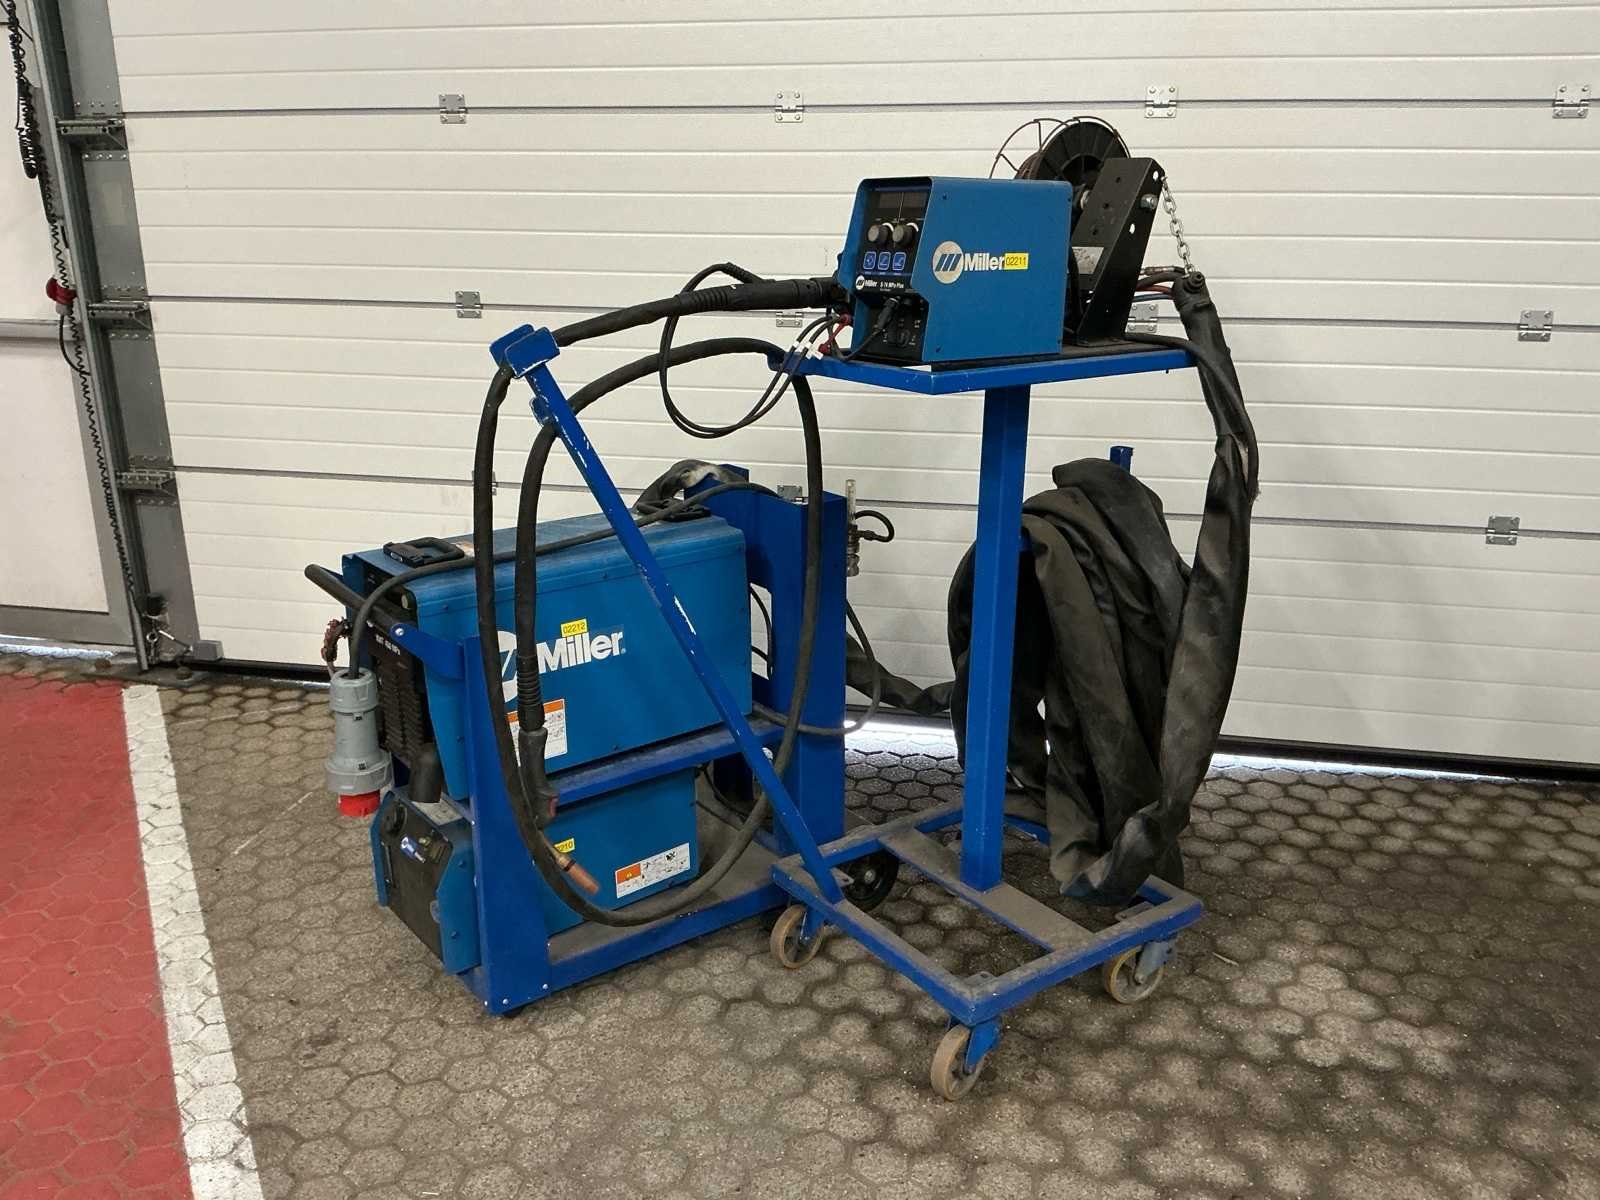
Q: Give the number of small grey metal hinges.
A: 11